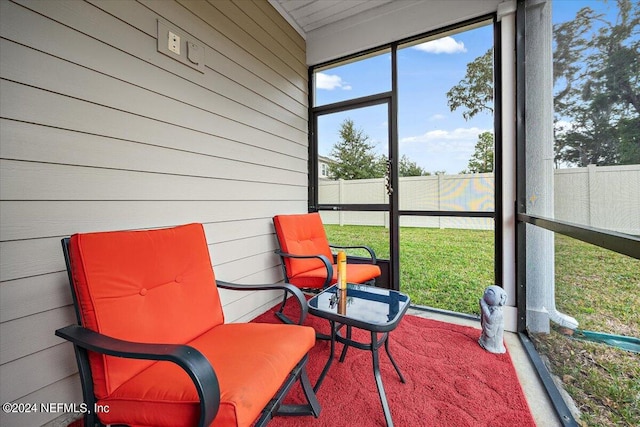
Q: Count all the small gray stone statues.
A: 1